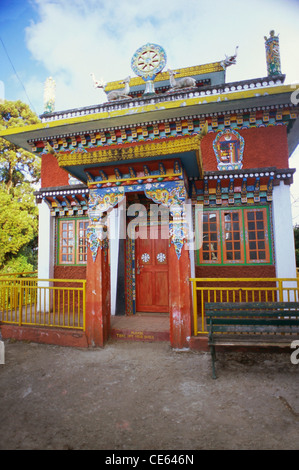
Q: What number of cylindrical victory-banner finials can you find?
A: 2